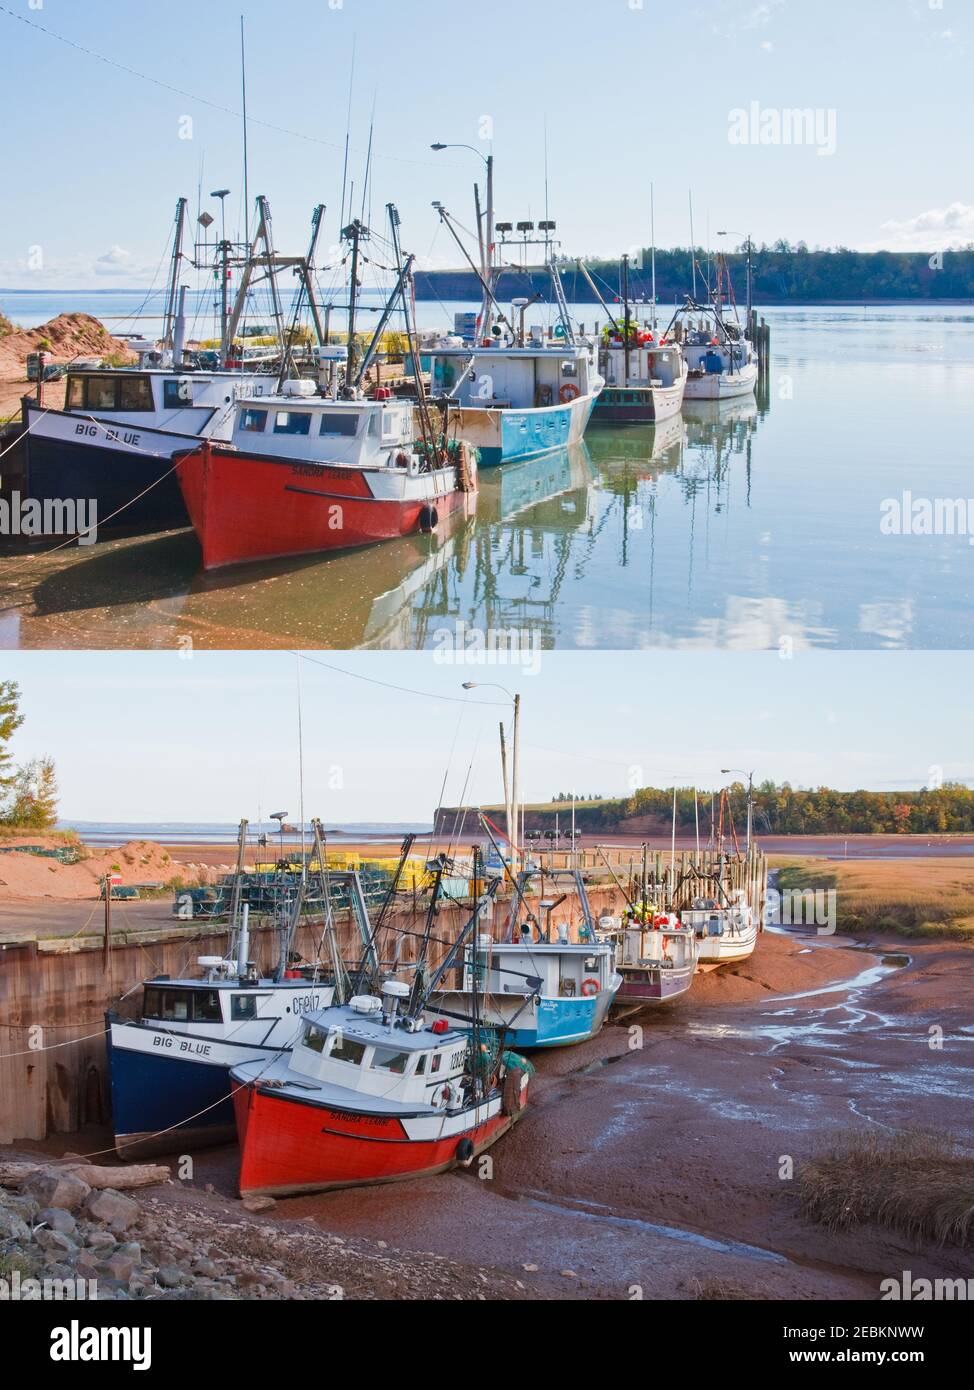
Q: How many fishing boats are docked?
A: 5